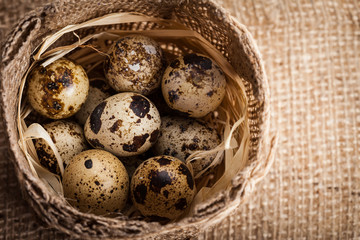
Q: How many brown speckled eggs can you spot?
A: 9